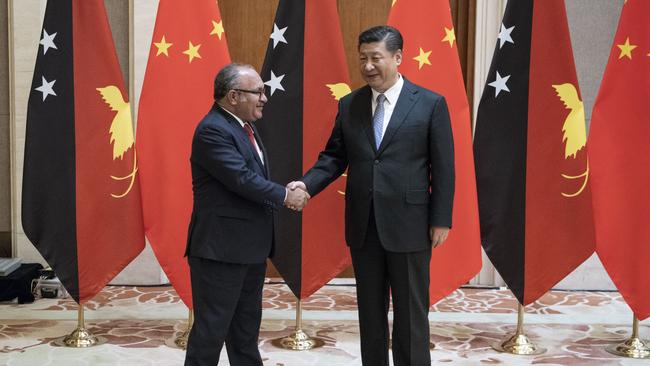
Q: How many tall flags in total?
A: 6